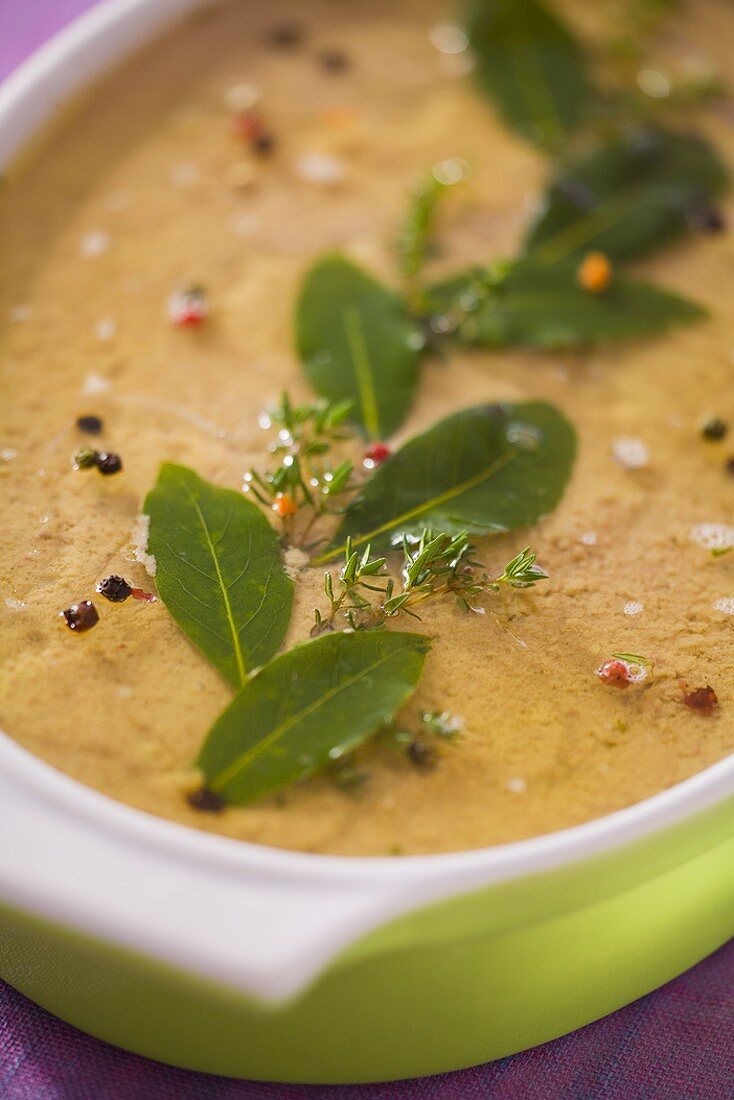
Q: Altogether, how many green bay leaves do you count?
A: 7